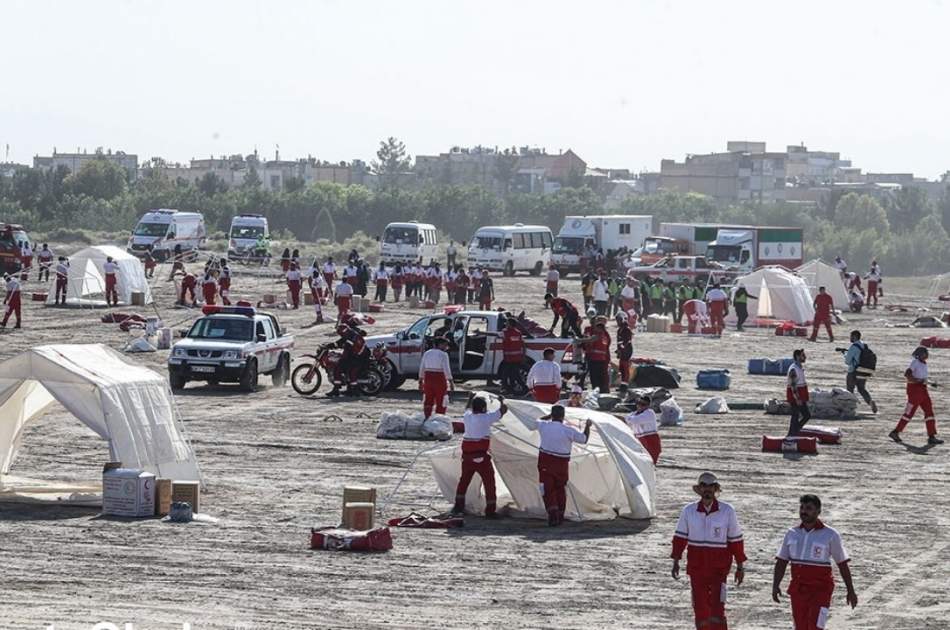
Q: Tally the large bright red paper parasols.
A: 0